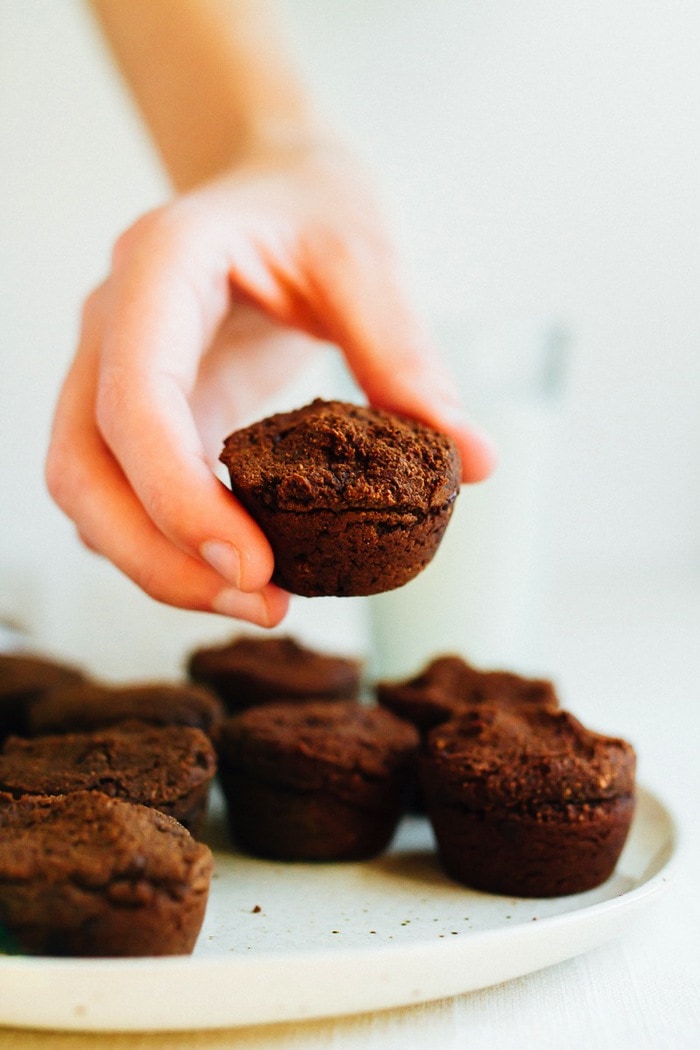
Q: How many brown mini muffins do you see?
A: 9